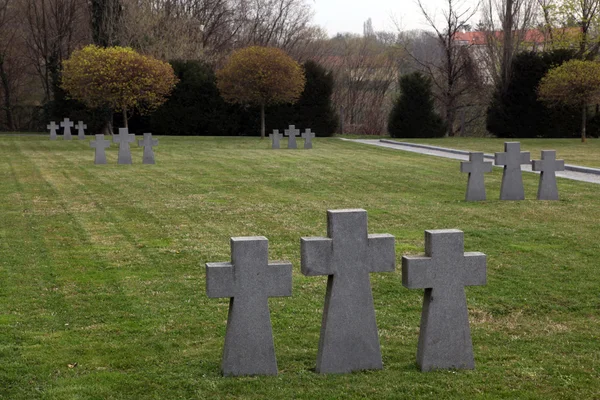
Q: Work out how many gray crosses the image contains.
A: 15